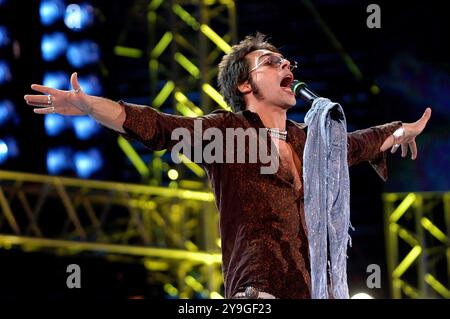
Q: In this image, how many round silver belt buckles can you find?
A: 1